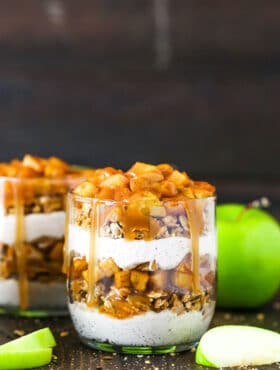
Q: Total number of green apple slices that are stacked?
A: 2